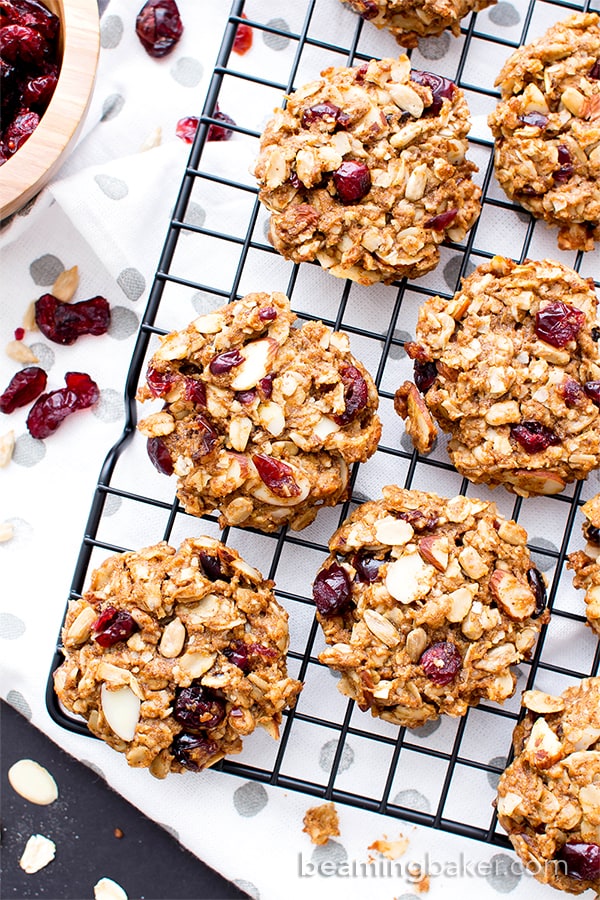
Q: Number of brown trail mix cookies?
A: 9